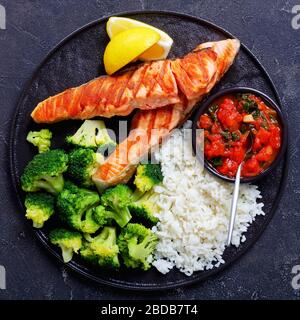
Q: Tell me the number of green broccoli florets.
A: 12